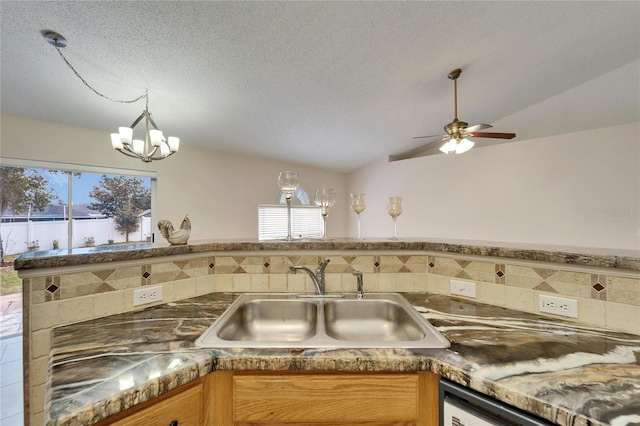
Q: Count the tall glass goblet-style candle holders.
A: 4